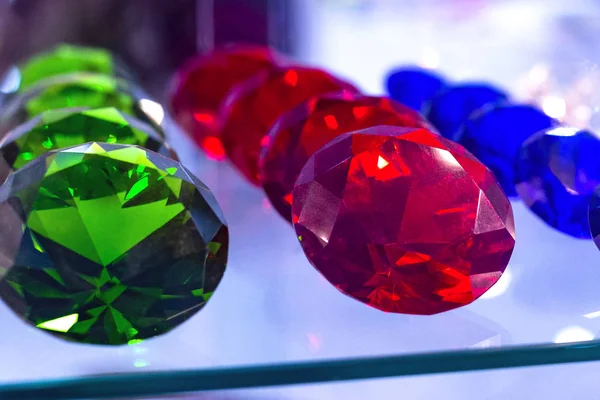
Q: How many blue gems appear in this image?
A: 5